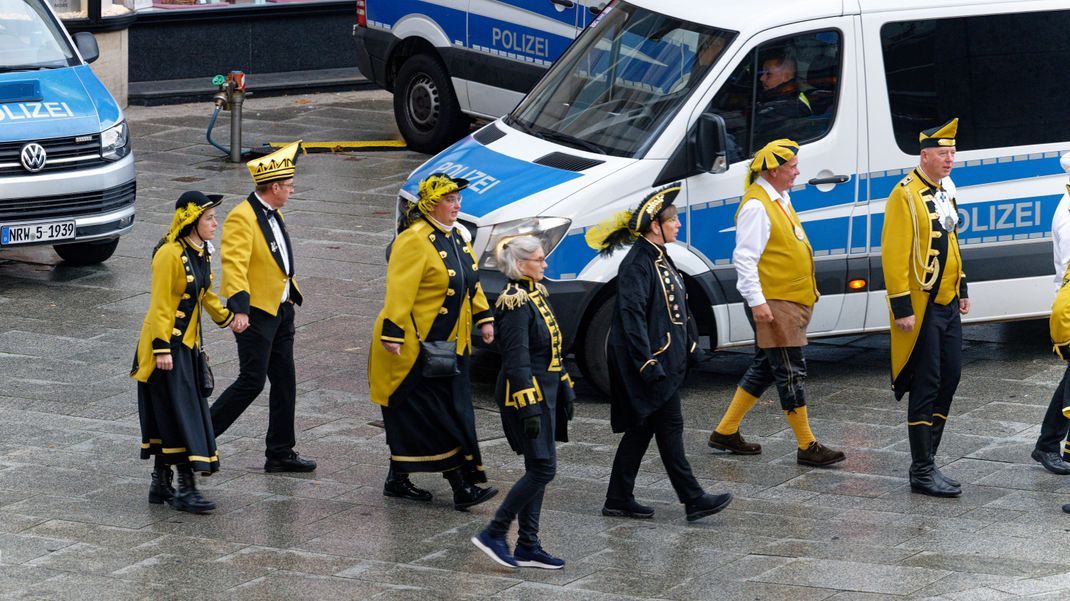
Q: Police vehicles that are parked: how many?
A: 3